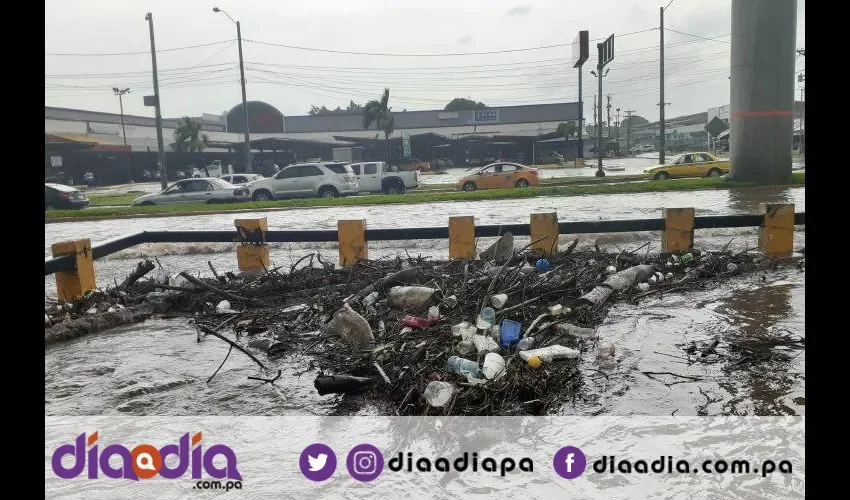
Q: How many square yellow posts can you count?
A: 7